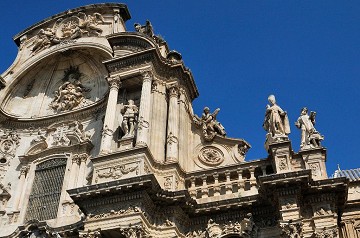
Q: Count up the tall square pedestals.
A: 2